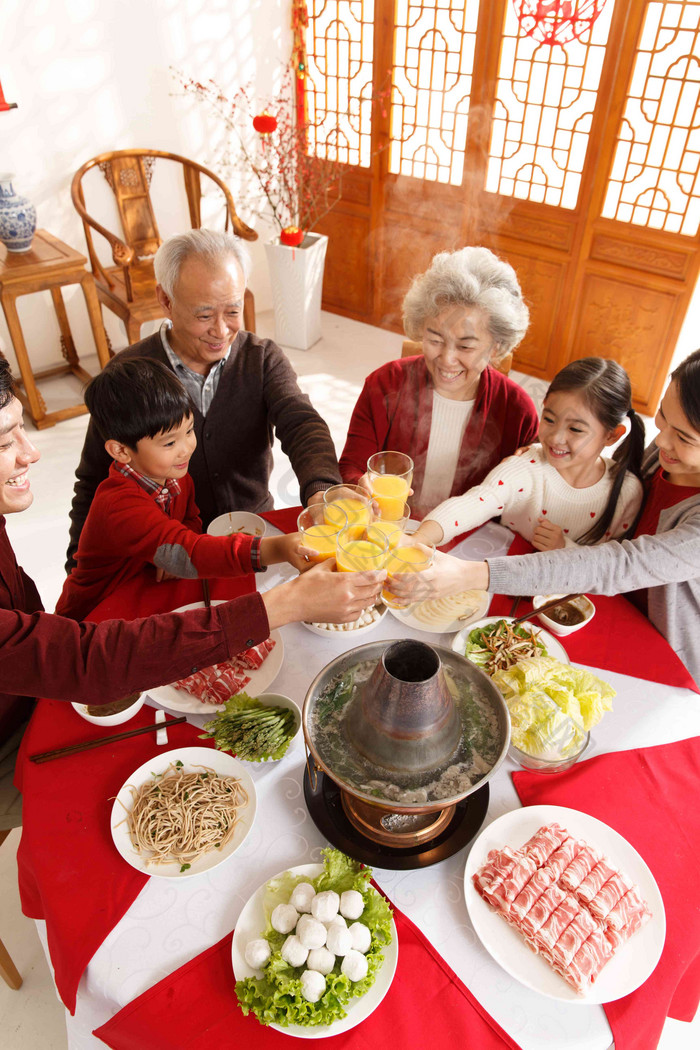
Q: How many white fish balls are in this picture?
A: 13